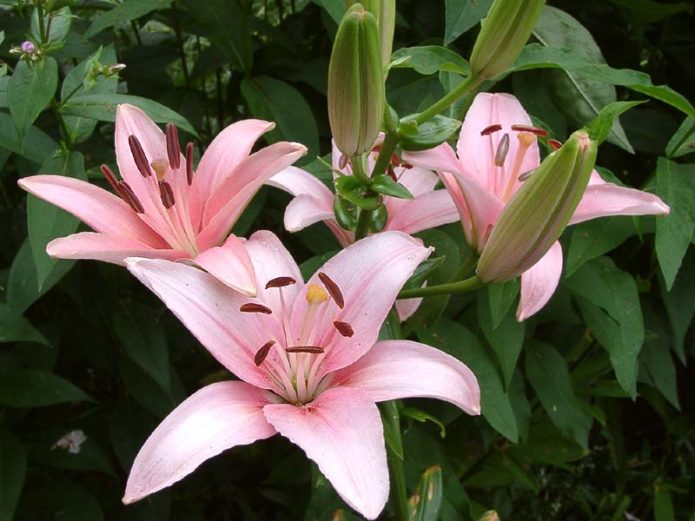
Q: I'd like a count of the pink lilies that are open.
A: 4